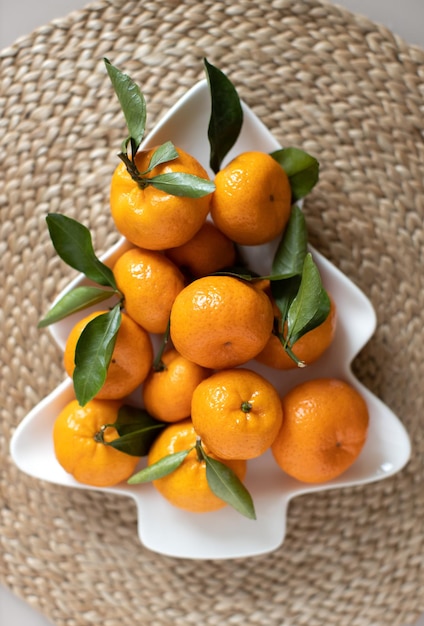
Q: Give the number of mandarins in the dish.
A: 12